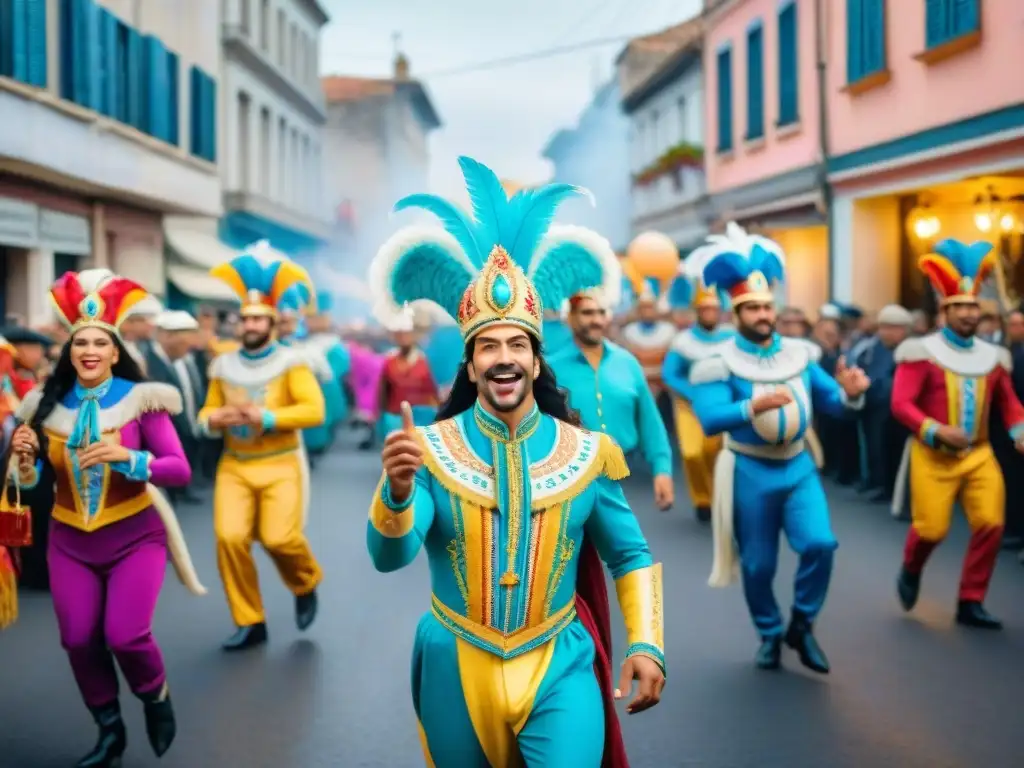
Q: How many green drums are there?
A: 0